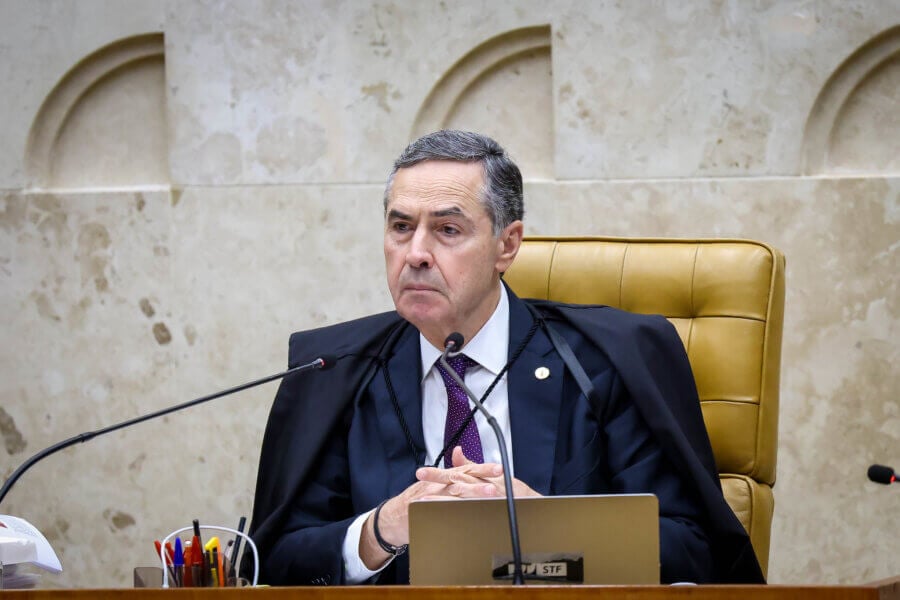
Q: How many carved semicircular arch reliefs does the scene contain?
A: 3